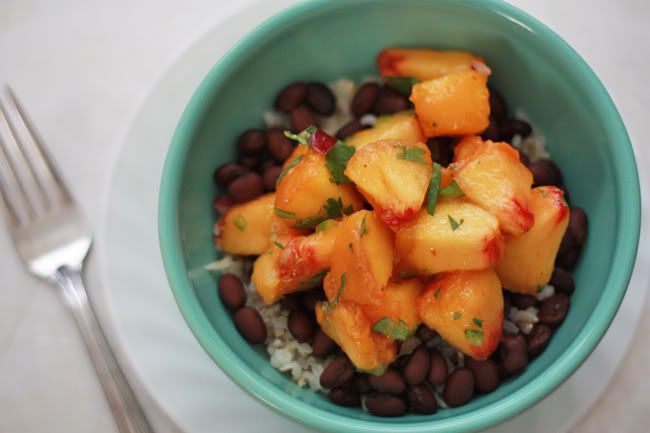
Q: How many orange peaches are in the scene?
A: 14